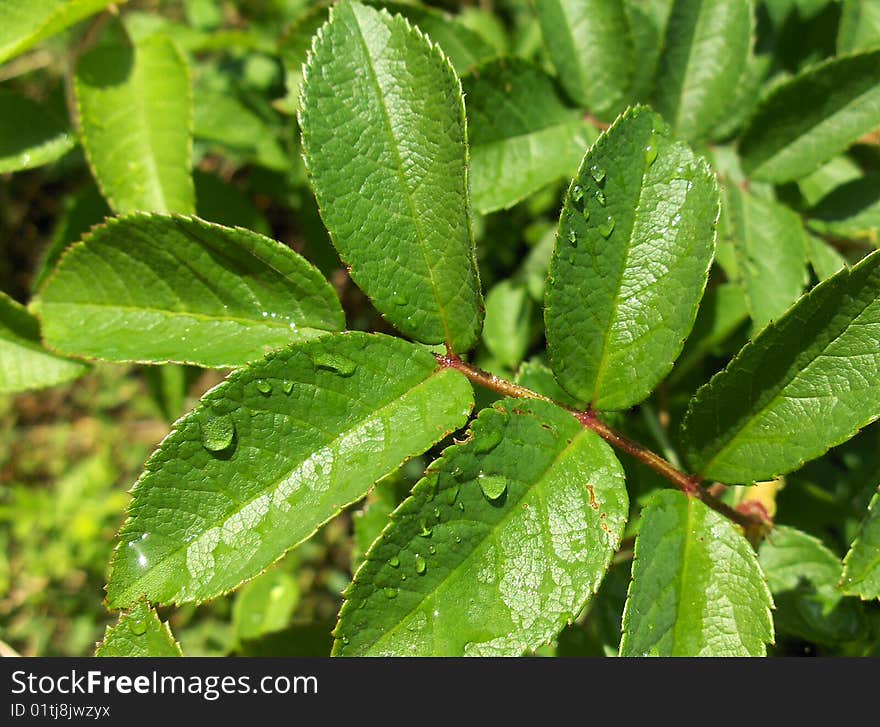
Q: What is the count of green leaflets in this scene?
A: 7